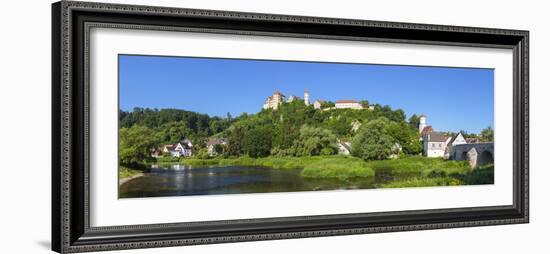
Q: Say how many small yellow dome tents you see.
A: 0